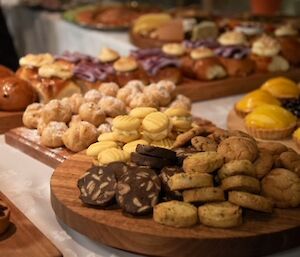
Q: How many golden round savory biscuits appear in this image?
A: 8